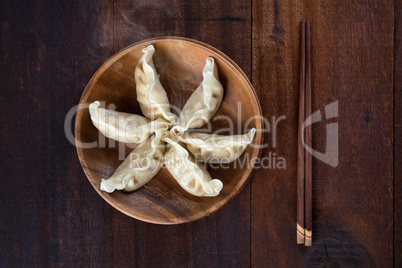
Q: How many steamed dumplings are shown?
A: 6